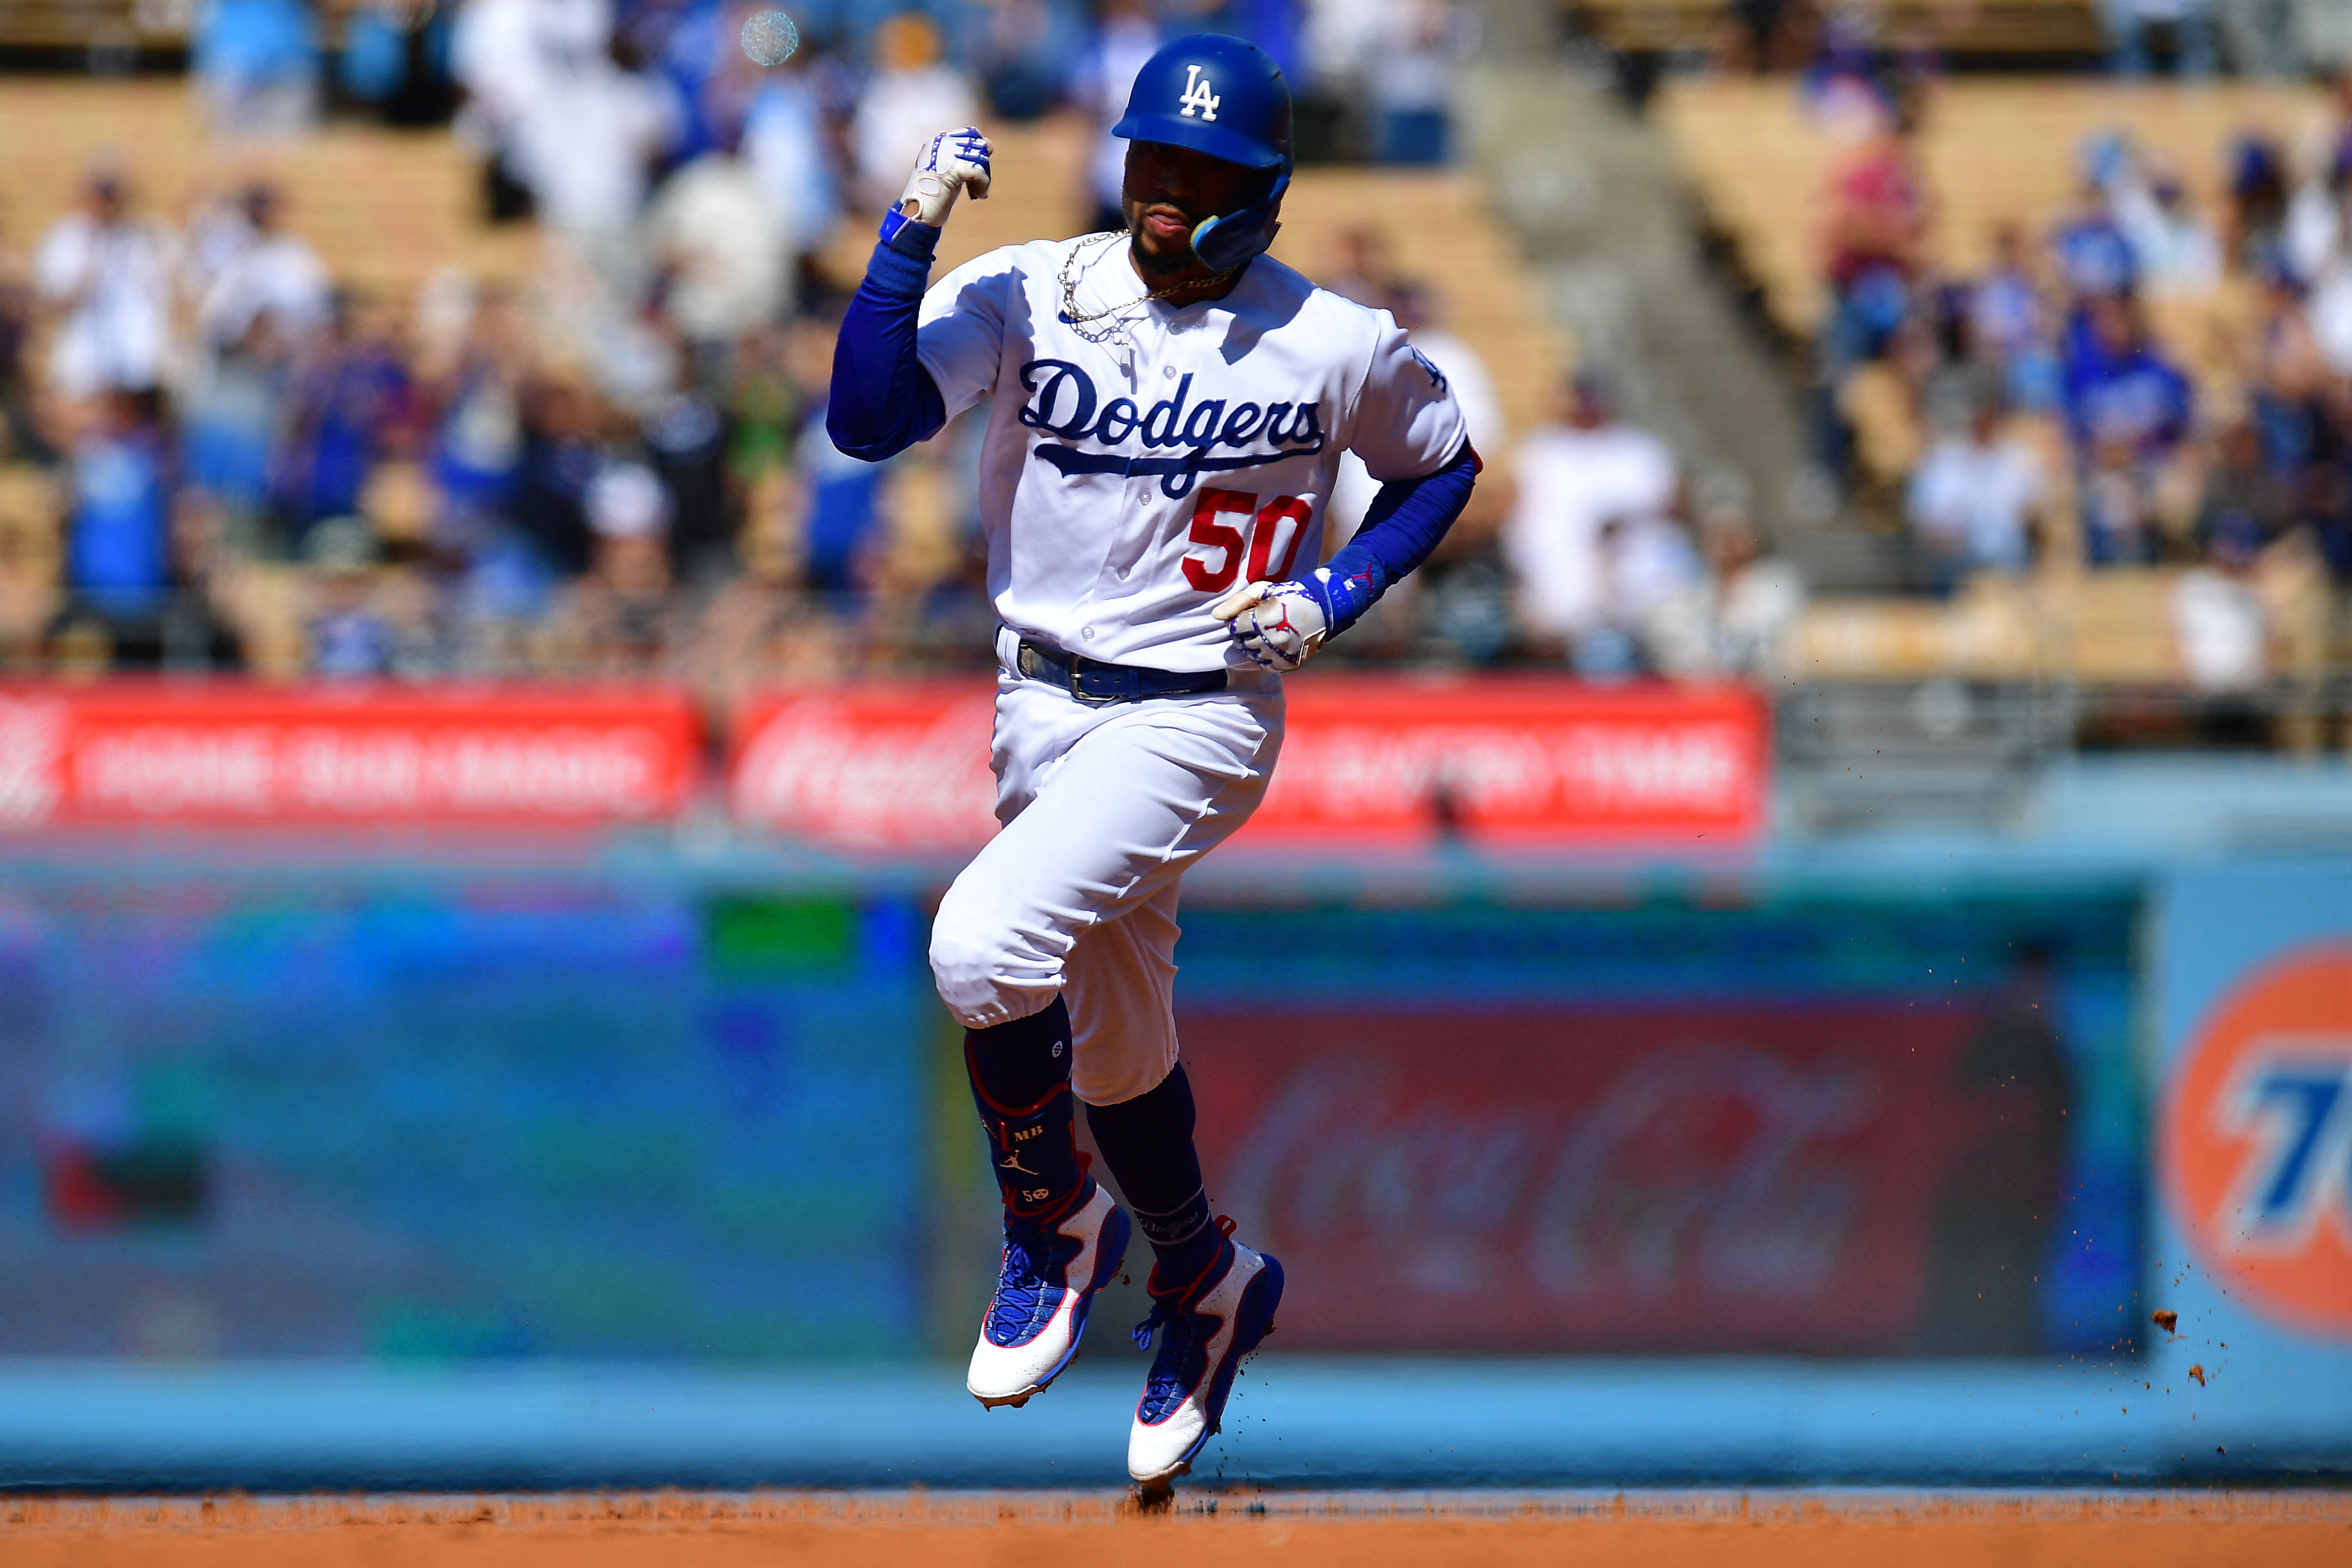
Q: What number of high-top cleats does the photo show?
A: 2